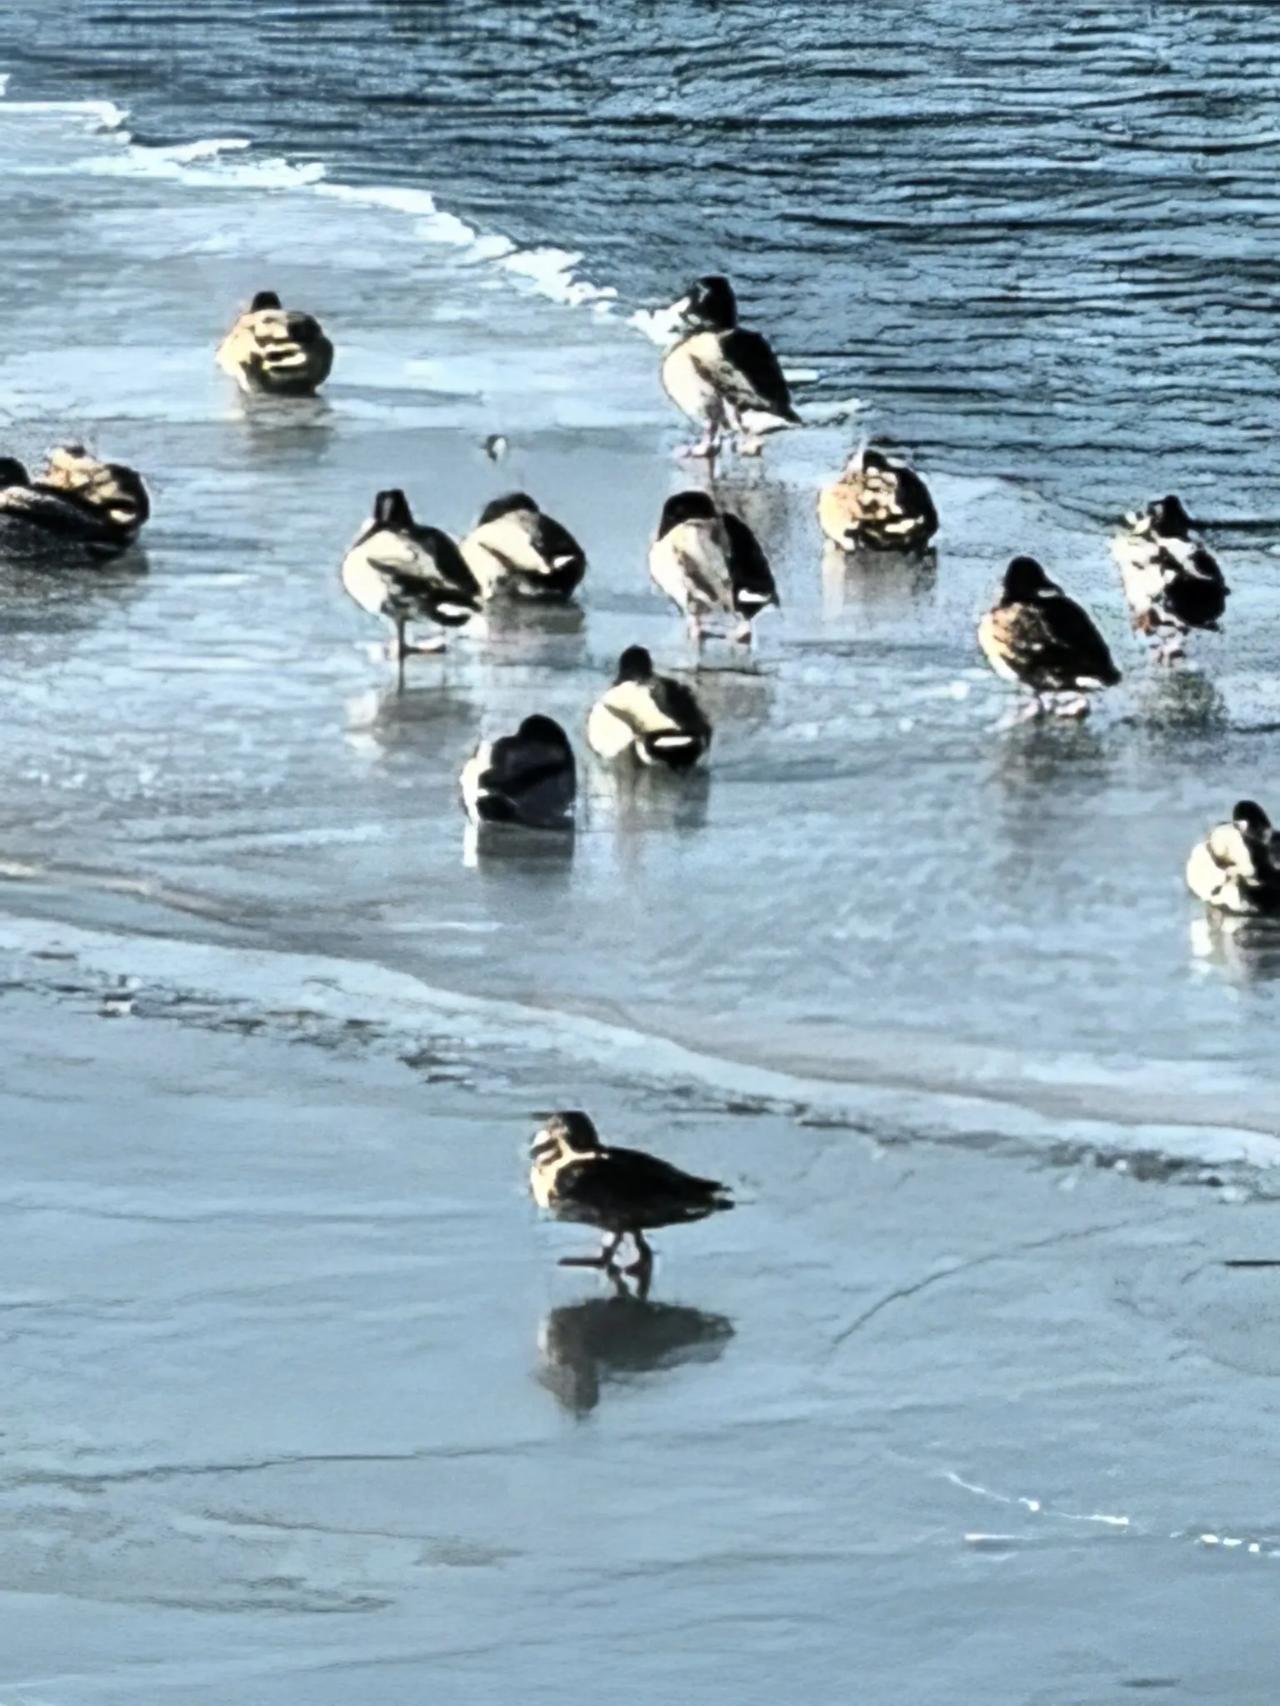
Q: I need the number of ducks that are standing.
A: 6